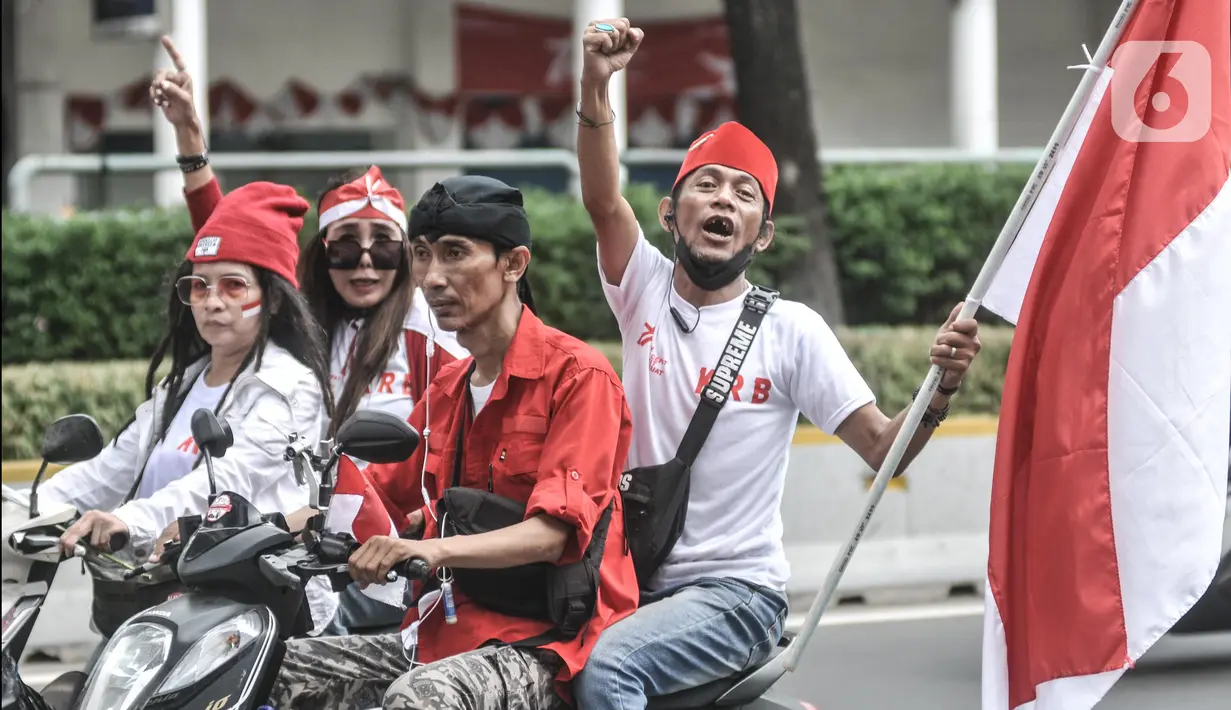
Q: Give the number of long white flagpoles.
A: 1